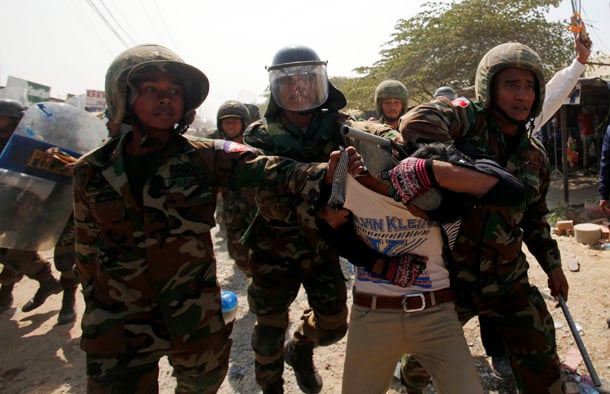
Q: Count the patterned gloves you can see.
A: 2